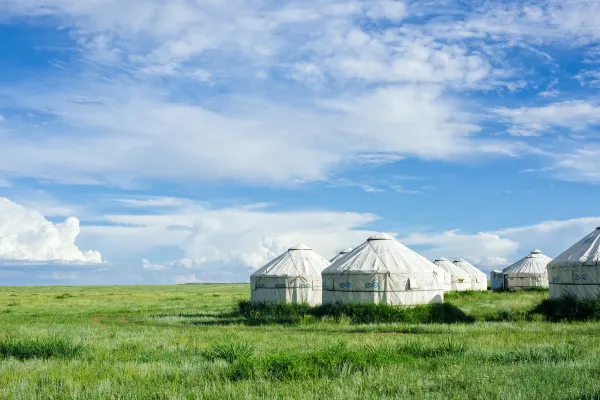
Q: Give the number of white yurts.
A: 7